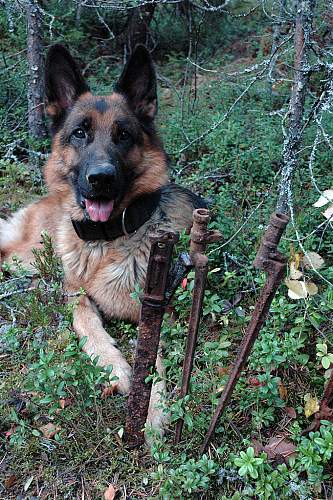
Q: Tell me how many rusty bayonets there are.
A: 3